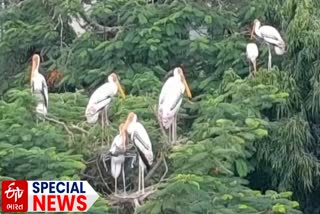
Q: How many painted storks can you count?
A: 7